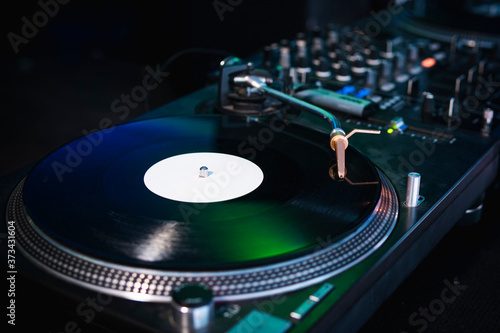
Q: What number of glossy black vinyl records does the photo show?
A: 1